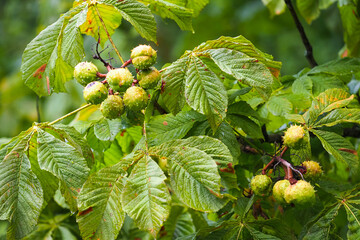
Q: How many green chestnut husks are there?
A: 12